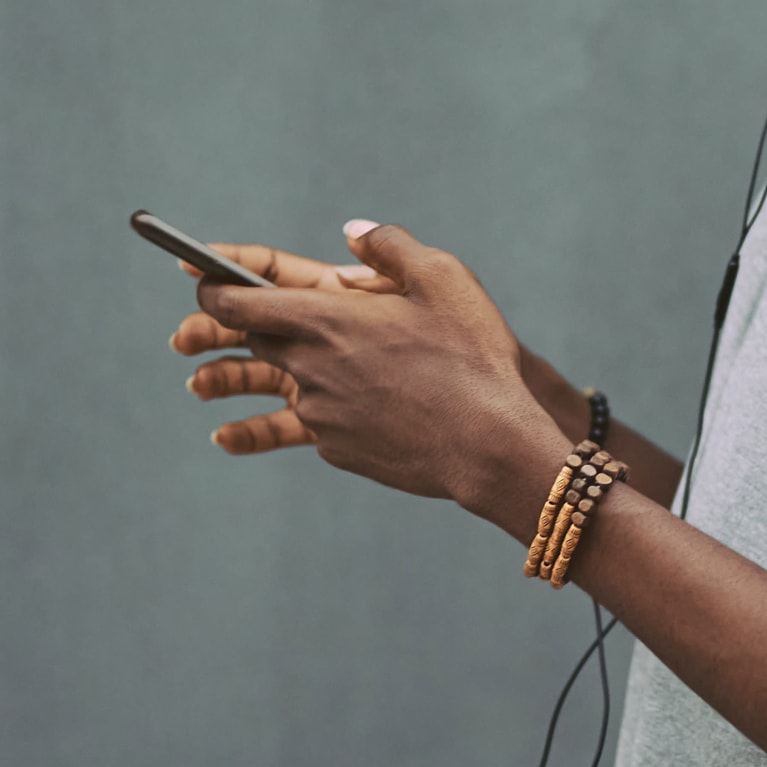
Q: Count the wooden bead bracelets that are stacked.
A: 3